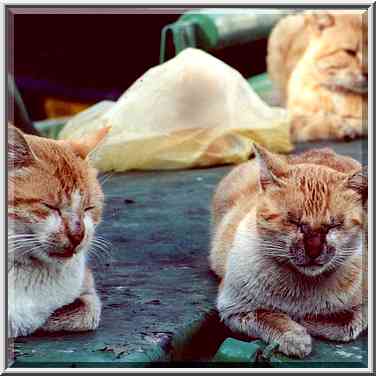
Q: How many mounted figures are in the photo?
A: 0